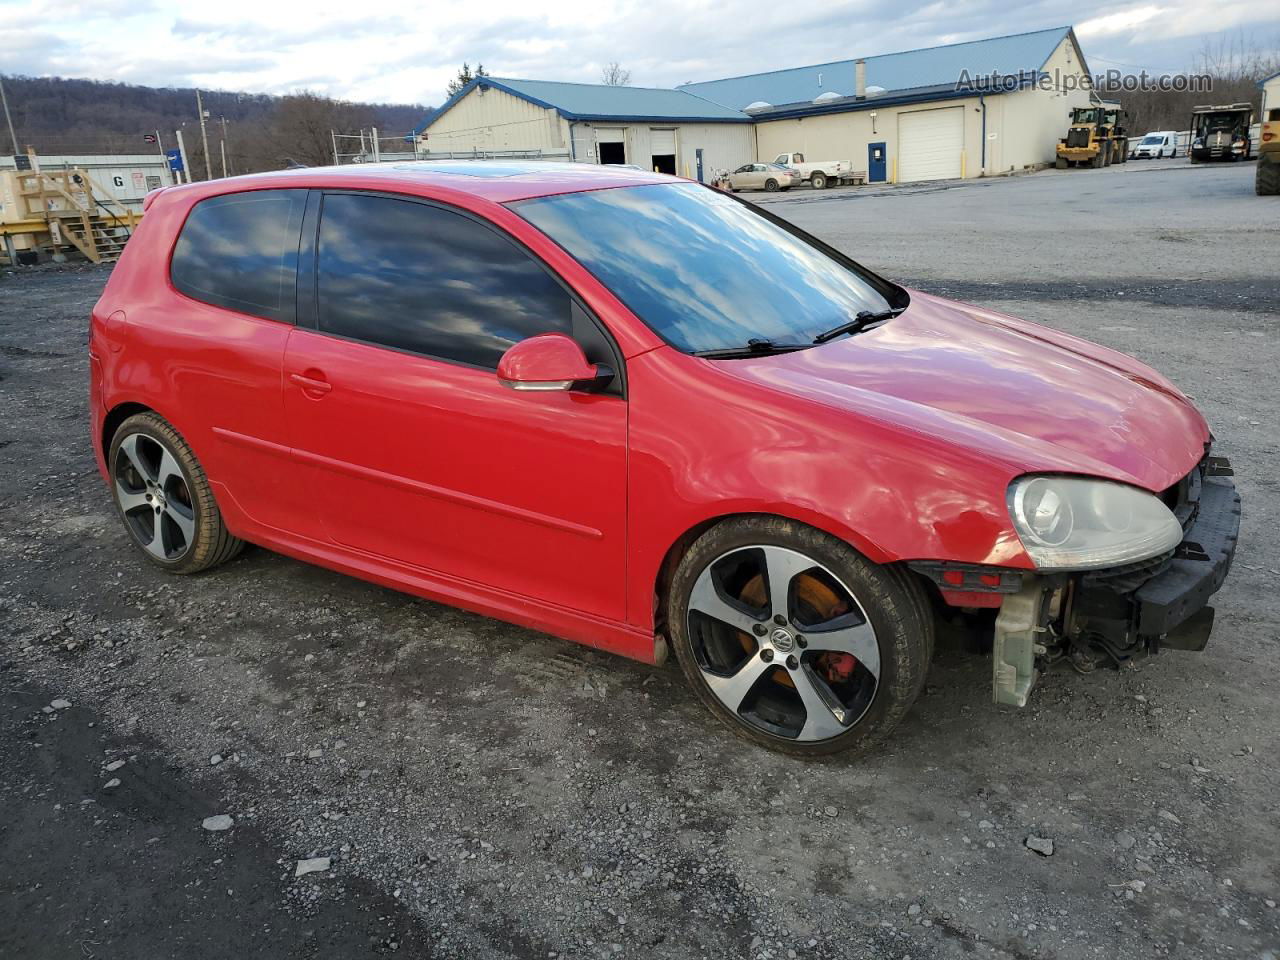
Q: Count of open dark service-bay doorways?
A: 2